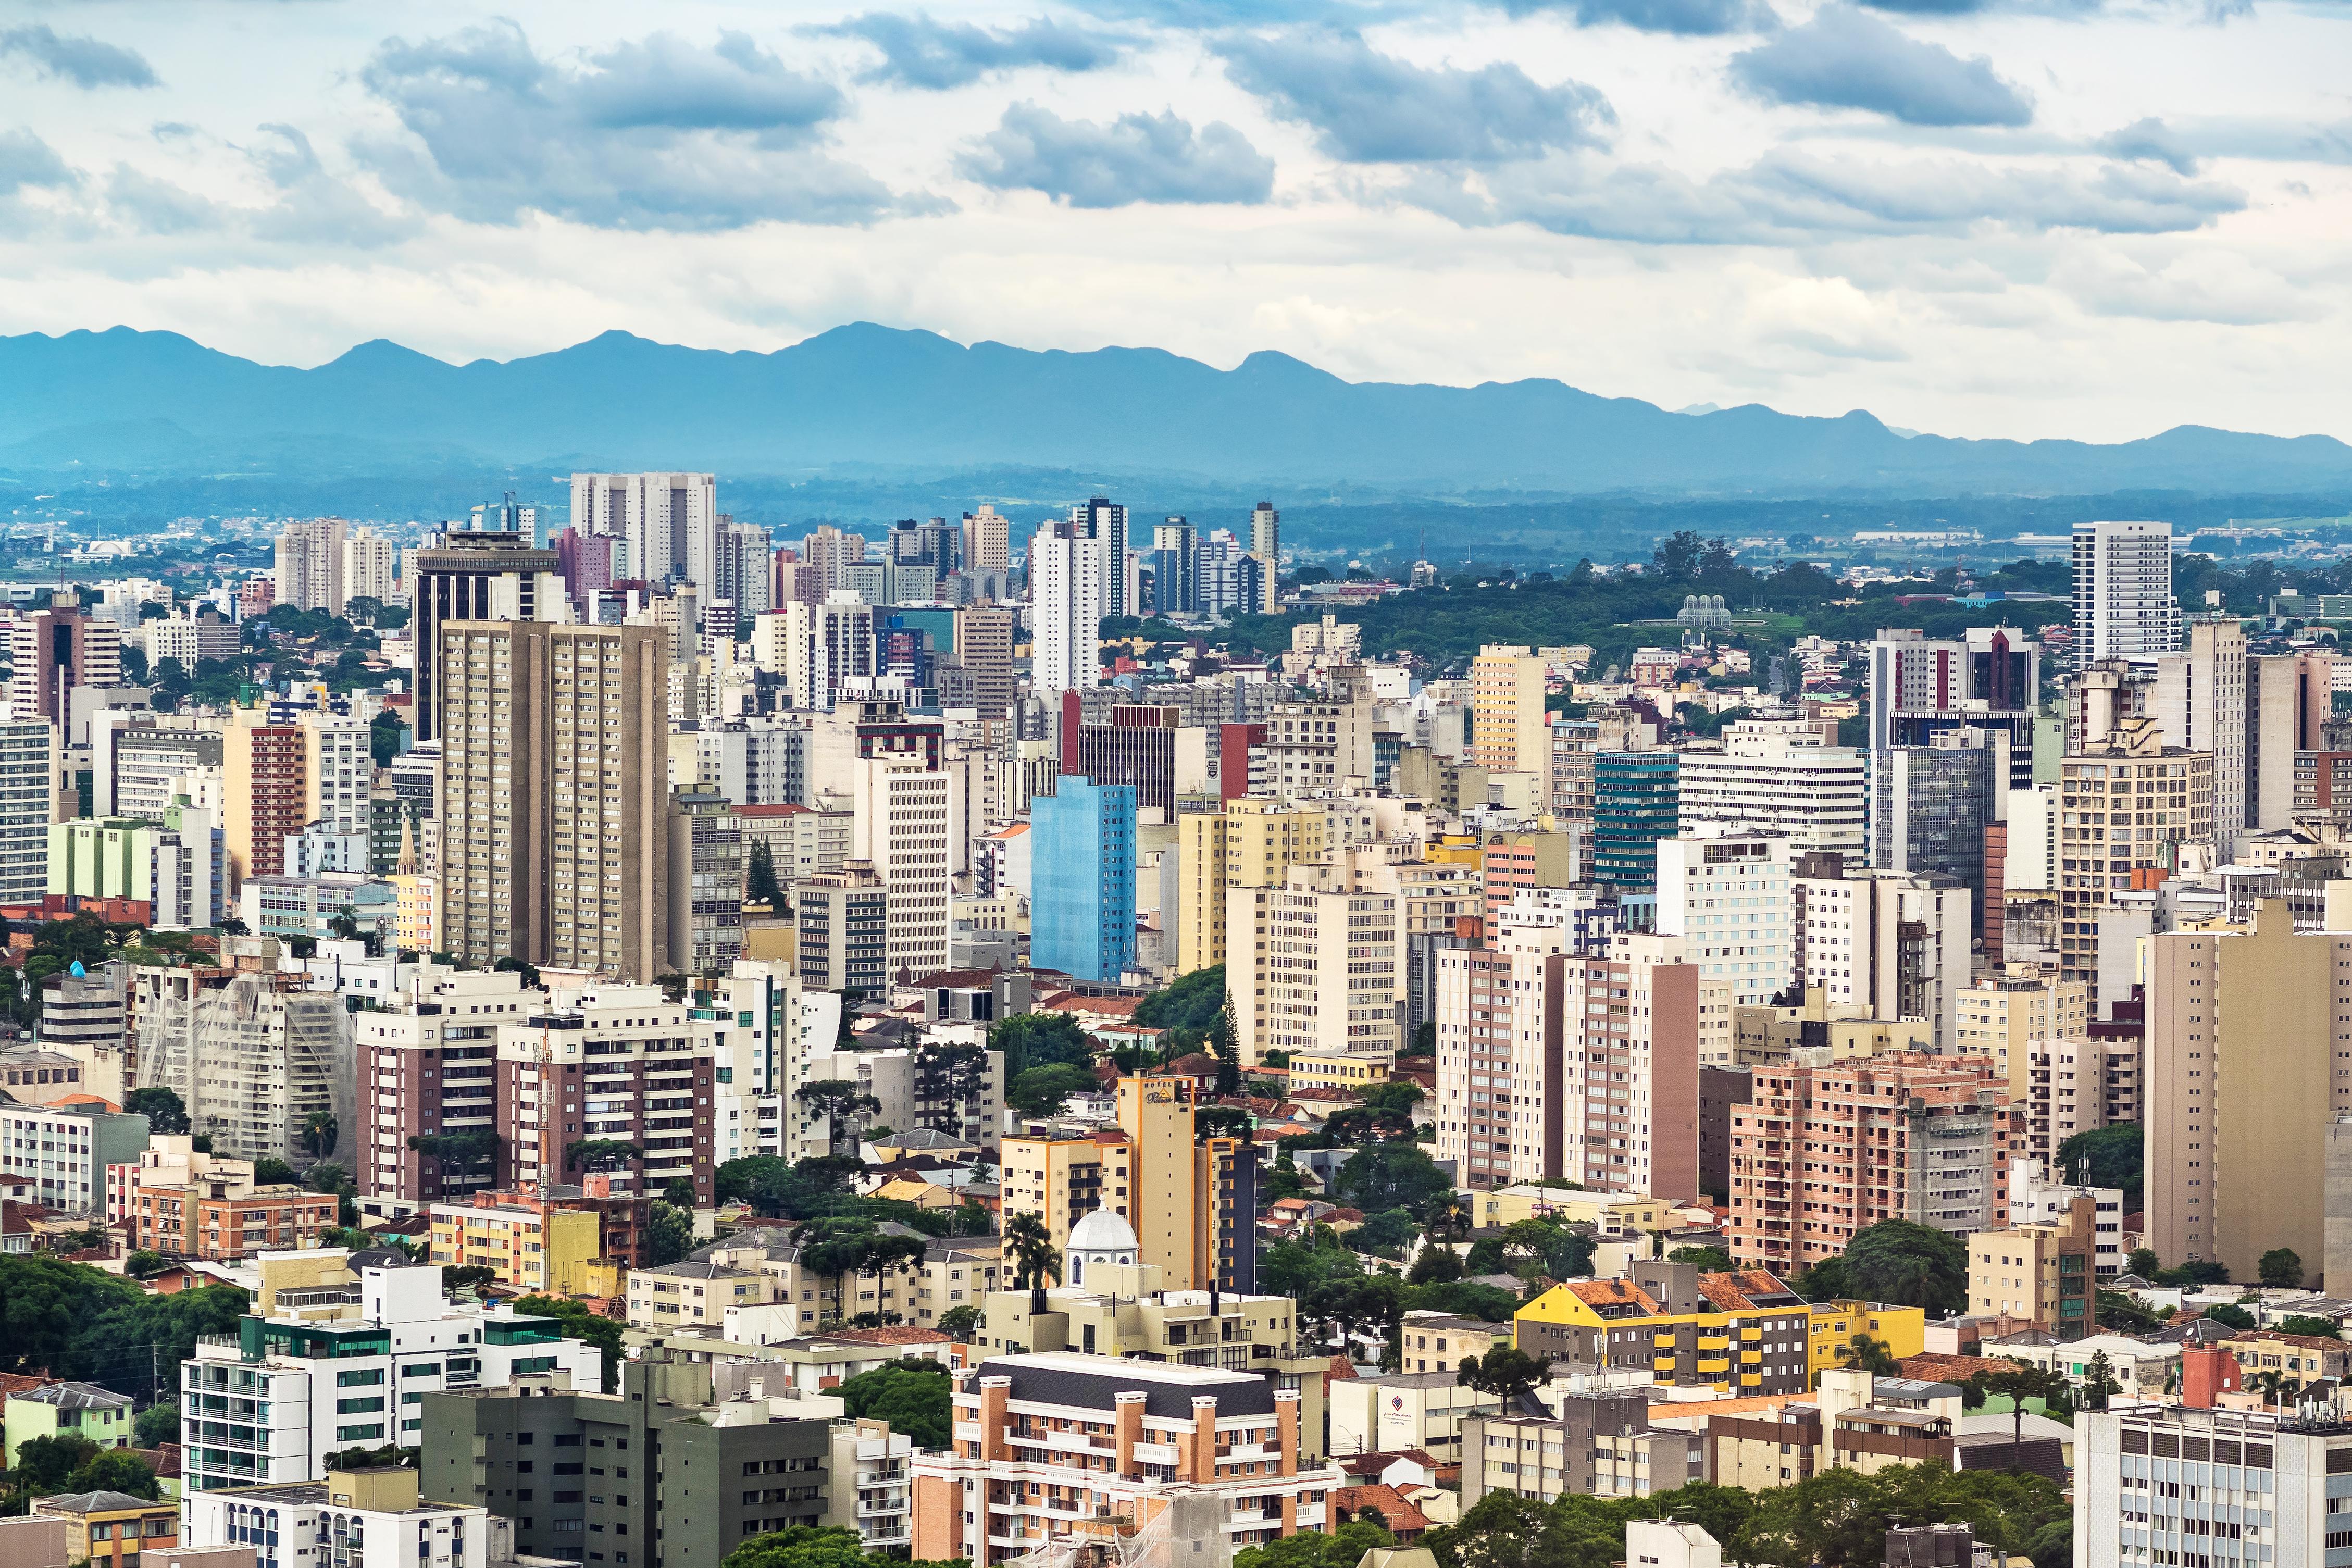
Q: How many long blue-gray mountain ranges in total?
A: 1